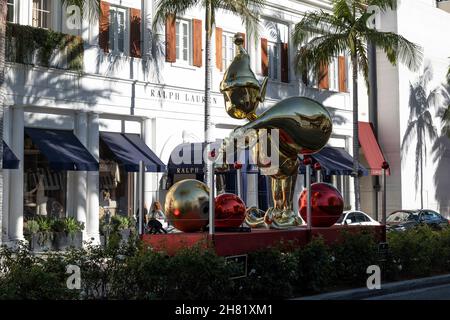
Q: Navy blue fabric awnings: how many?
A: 5